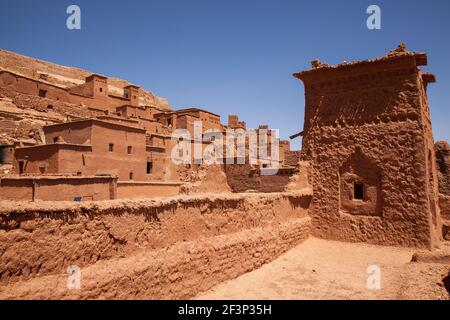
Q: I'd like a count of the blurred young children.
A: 0